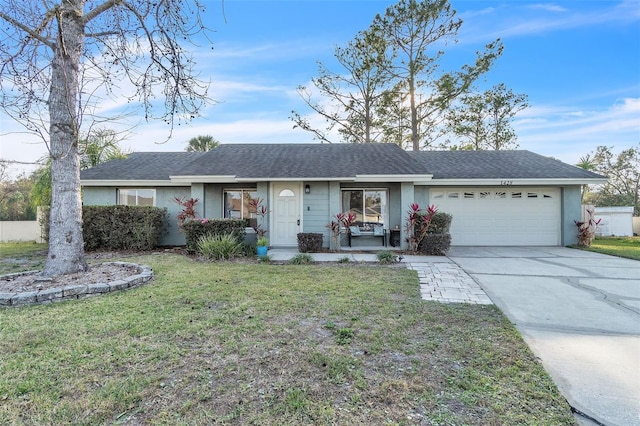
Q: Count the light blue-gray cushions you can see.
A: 2